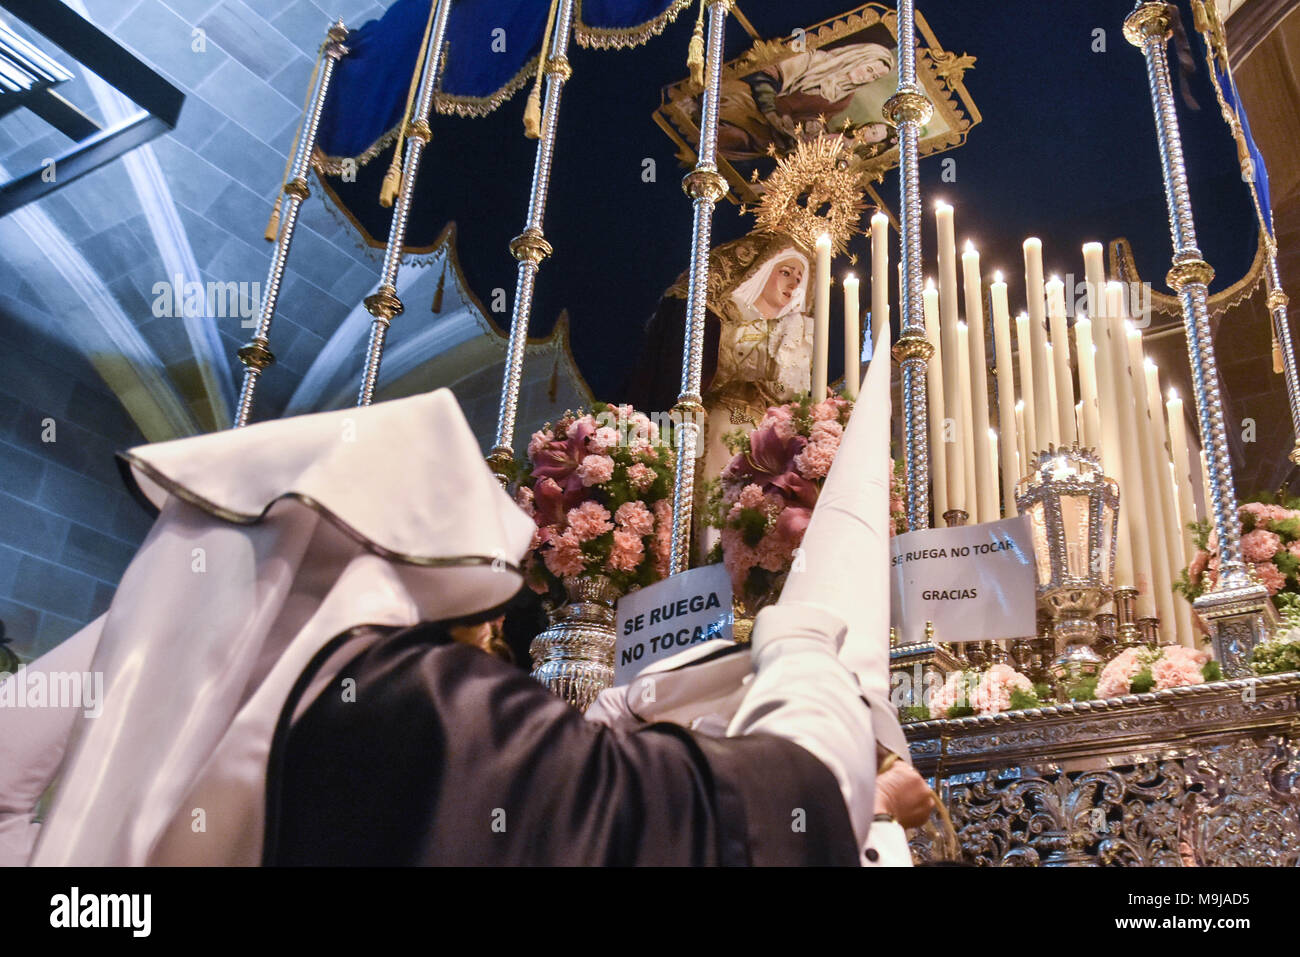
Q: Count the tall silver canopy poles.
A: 7